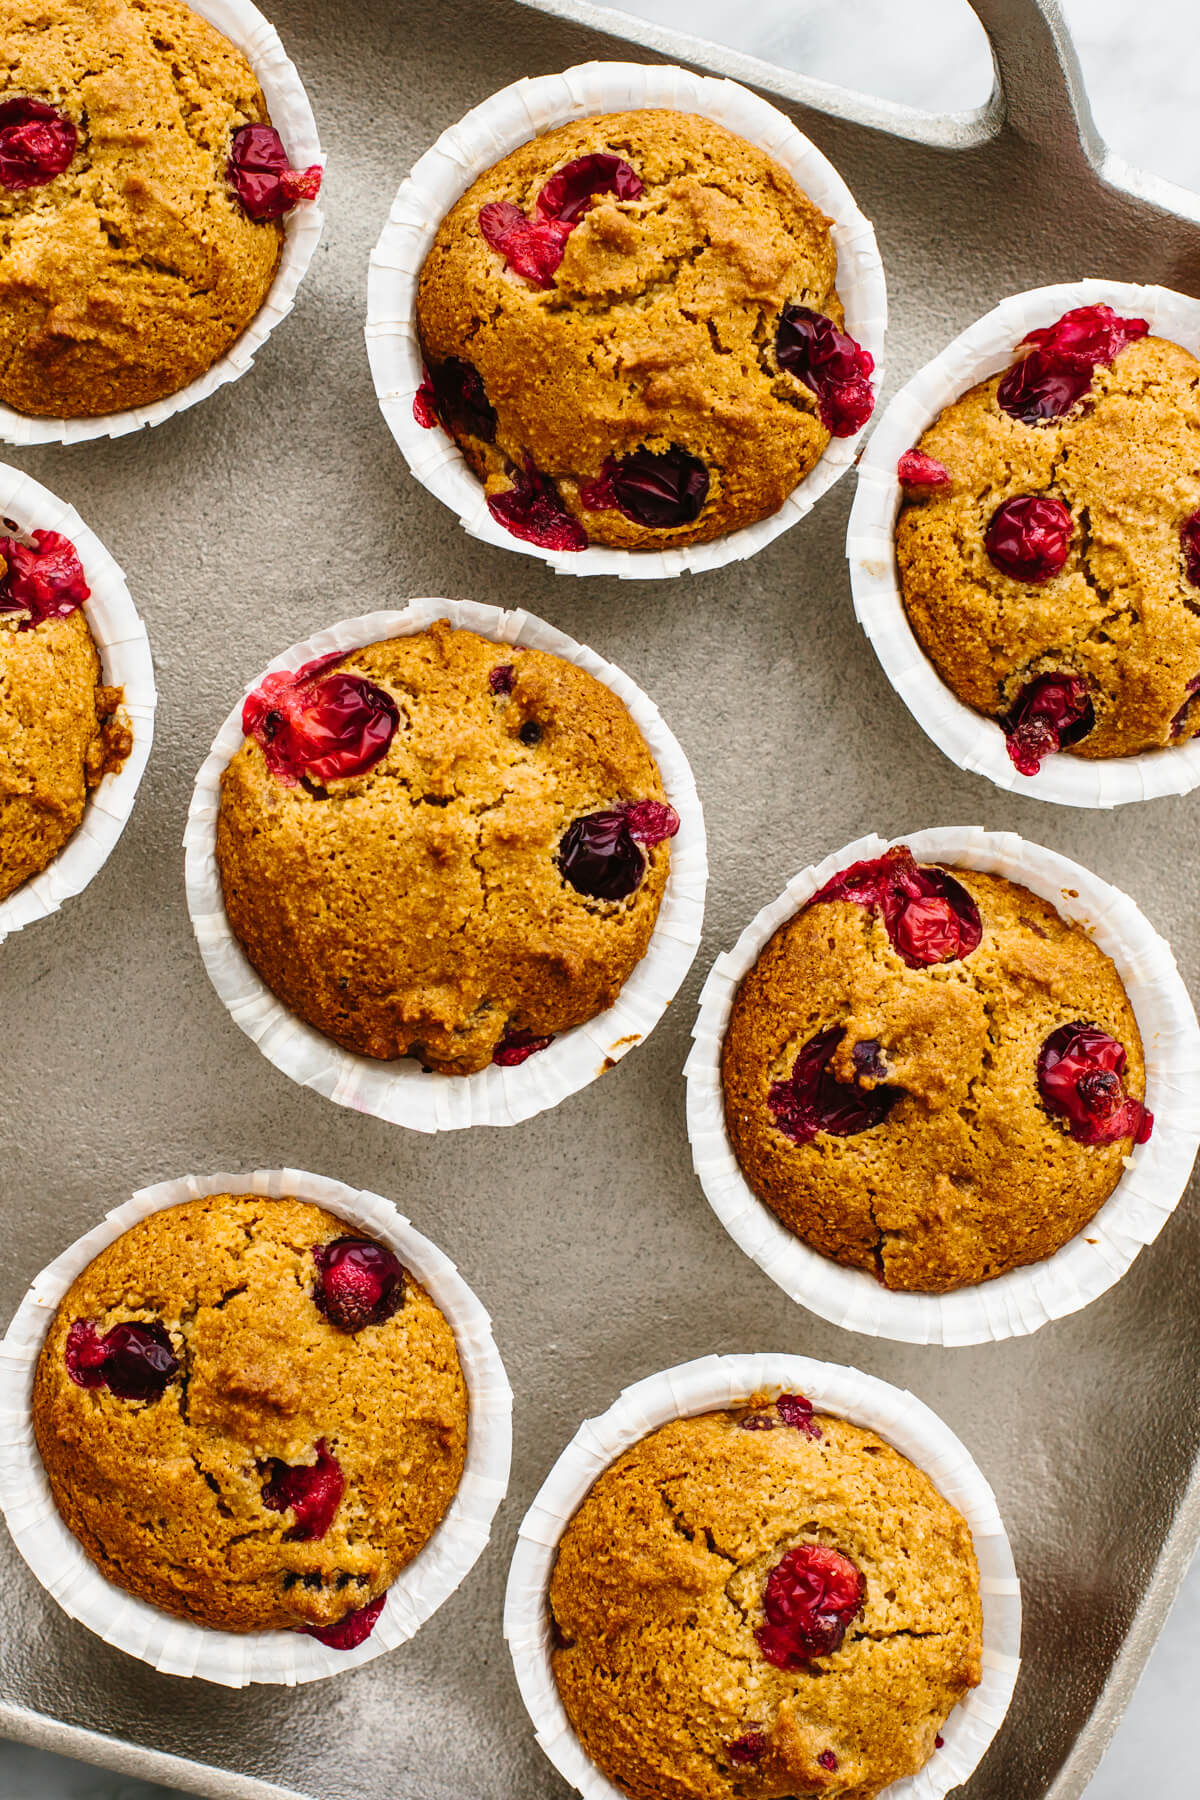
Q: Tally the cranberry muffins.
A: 8